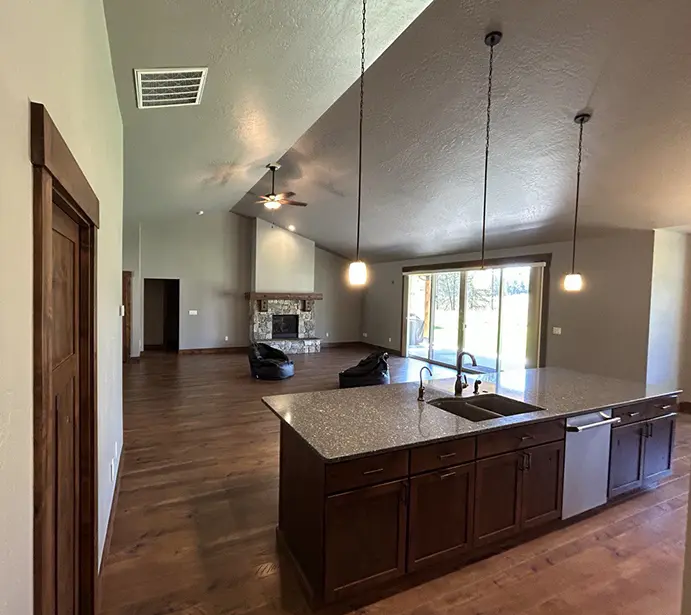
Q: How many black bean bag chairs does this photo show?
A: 2